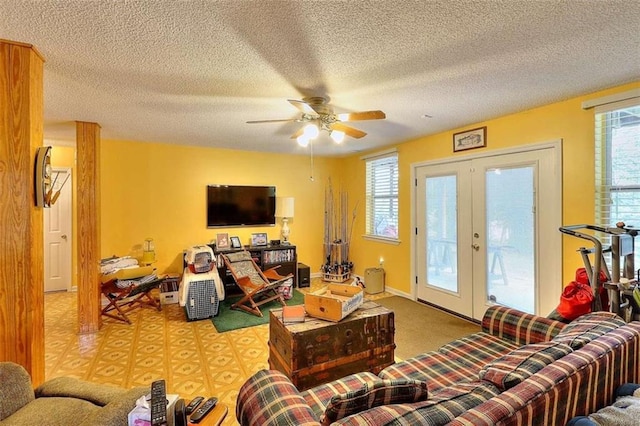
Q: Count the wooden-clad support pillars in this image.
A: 2